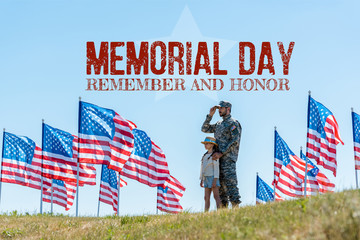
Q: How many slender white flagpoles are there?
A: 12